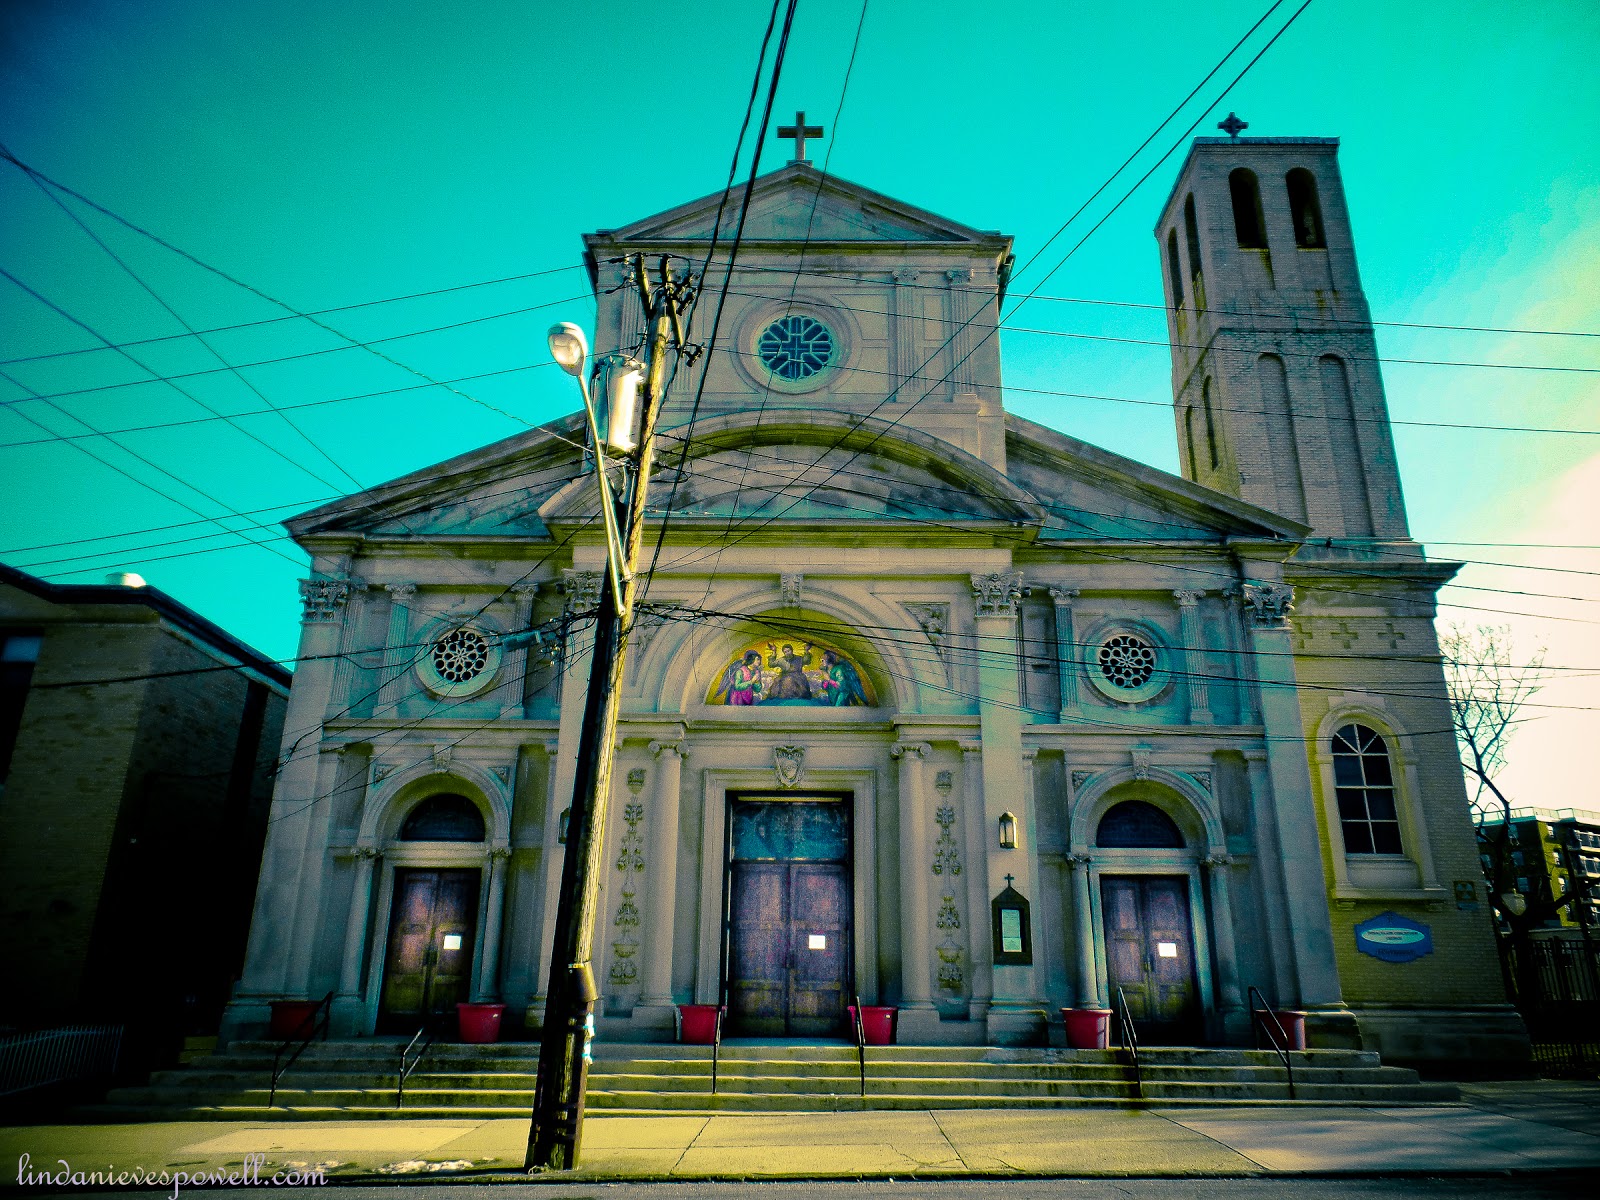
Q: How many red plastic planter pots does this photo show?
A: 6